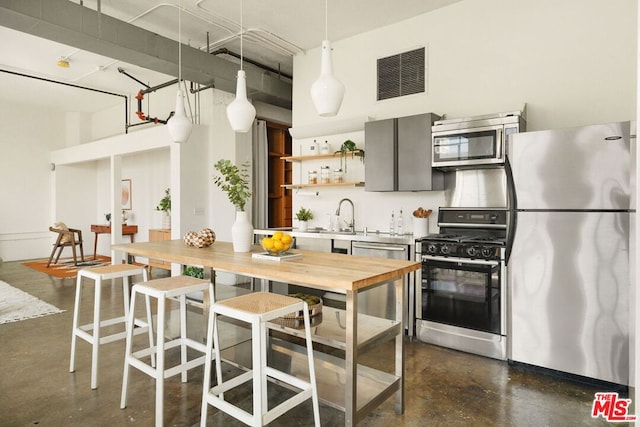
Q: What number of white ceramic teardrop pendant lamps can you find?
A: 3